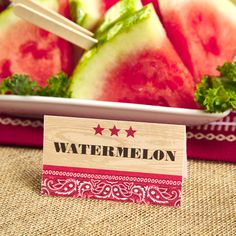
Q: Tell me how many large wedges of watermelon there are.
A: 3